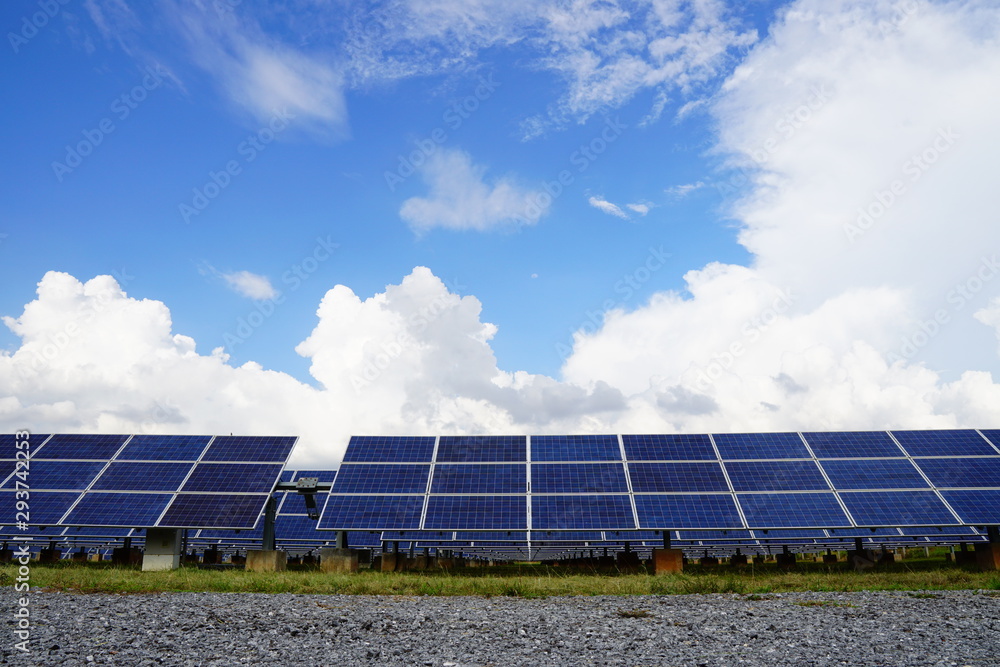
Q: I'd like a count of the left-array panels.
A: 11